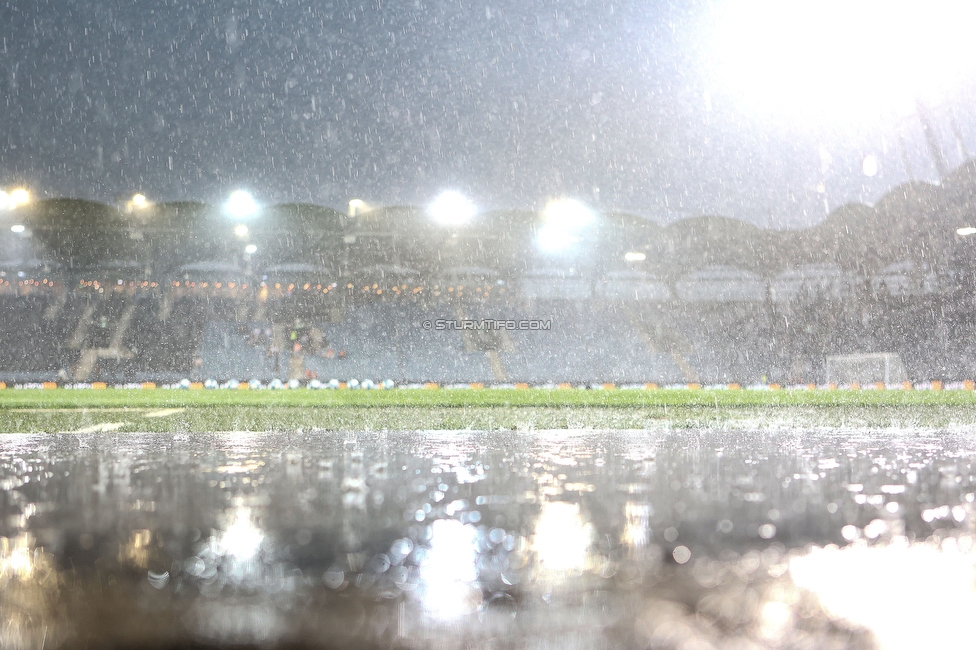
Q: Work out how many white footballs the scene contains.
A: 11